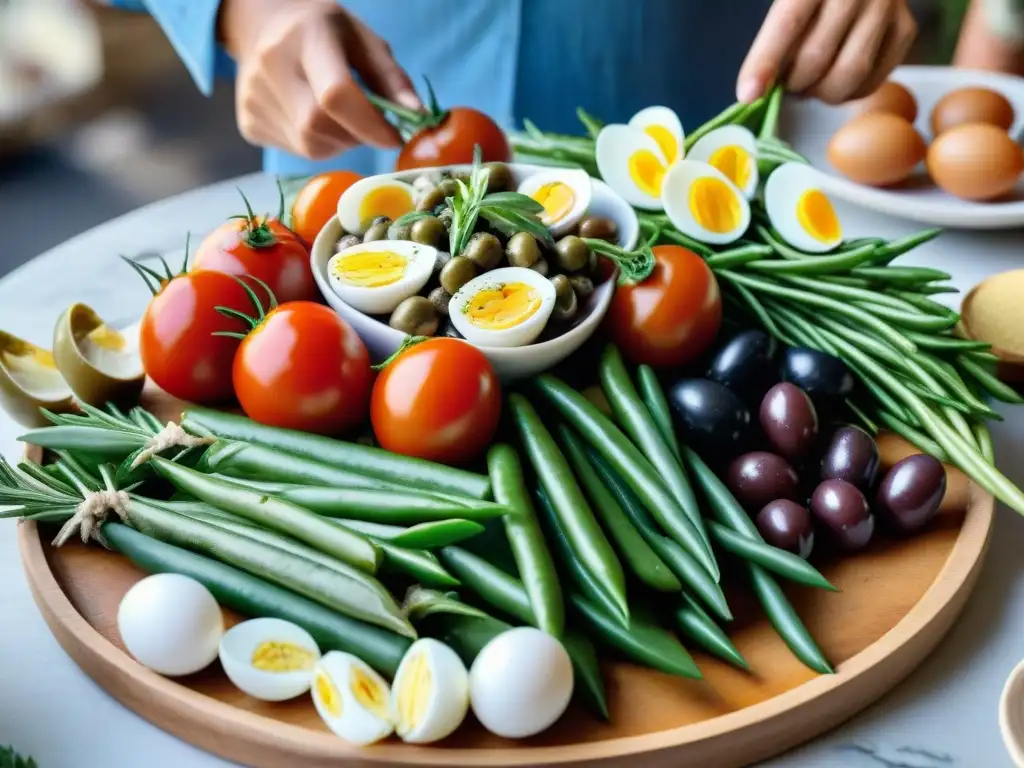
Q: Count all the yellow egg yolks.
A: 13